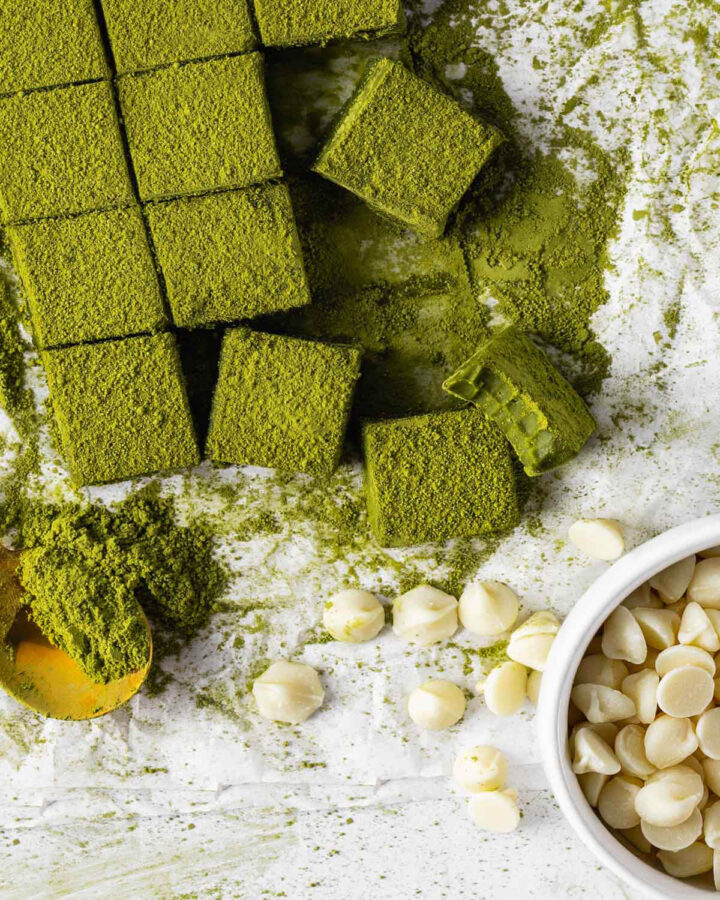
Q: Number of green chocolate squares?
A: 12